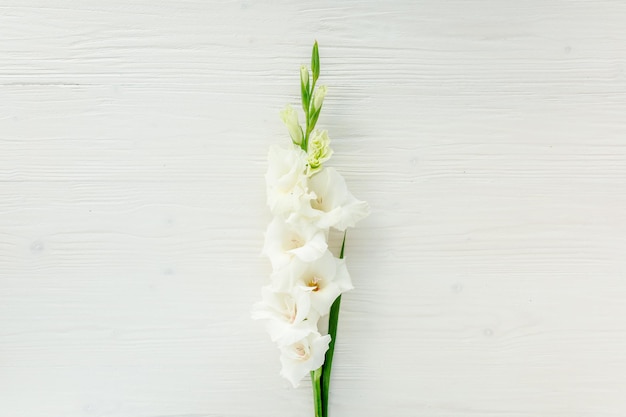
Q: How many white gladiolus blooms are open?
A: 6